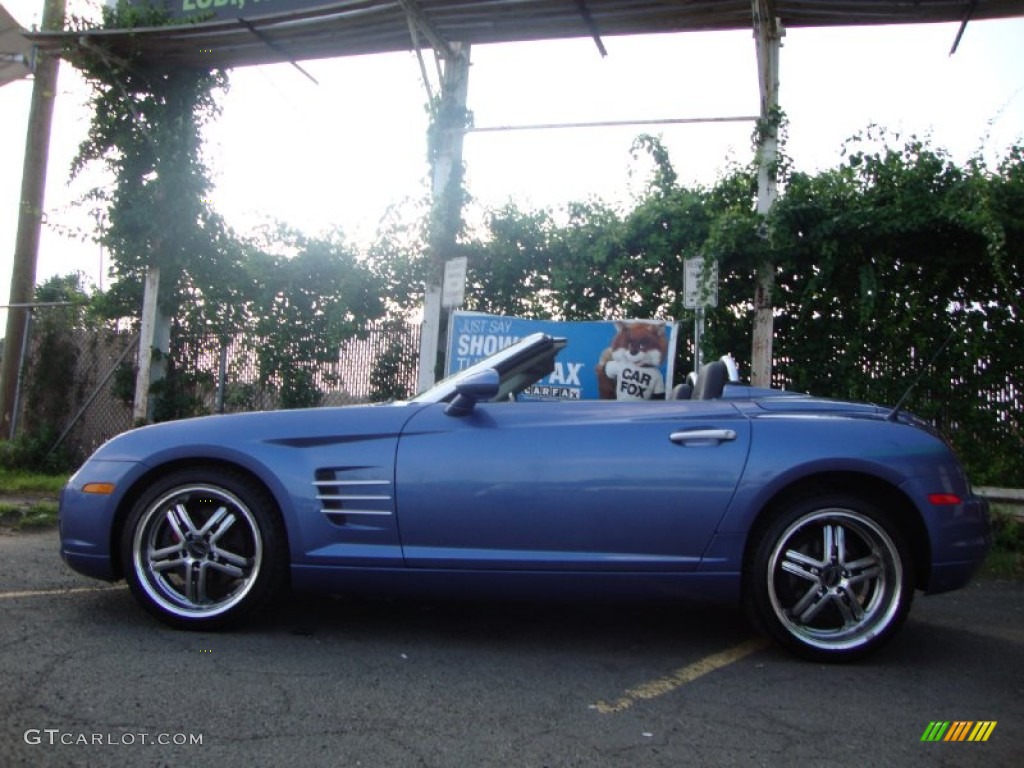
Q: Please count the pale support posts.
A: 3